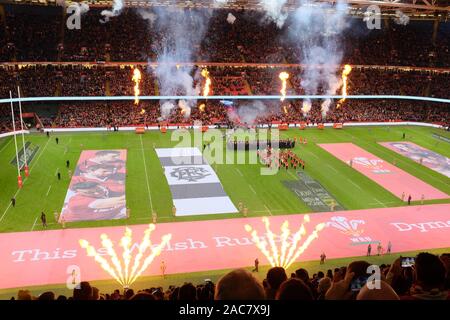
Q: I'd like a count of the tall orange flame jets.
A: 4